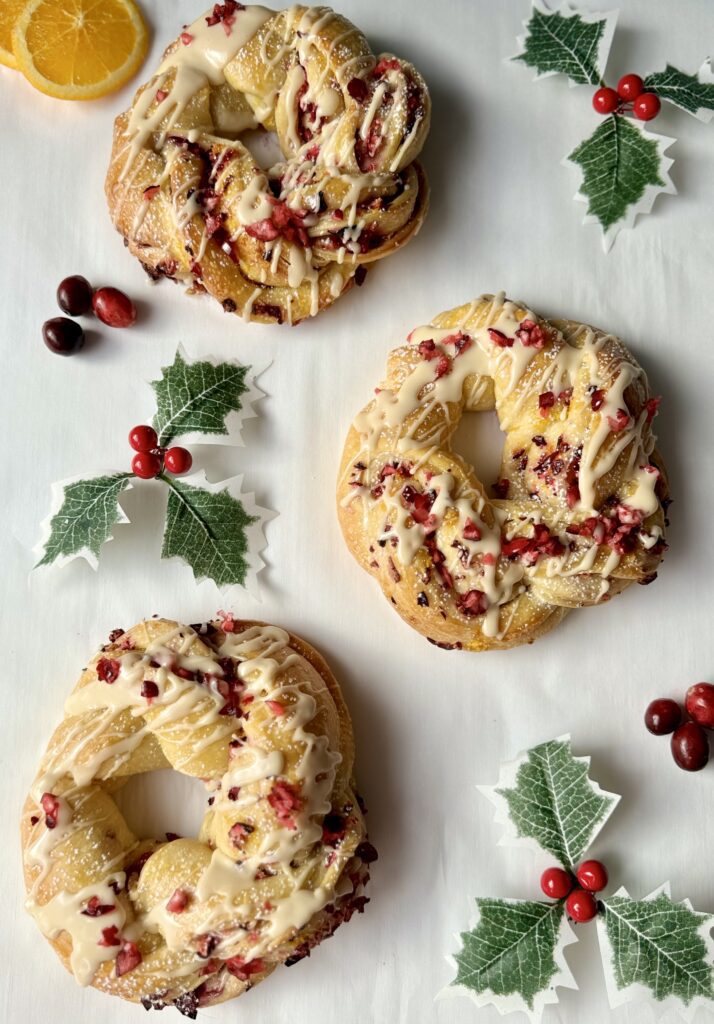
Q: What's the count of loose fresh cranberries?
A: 6